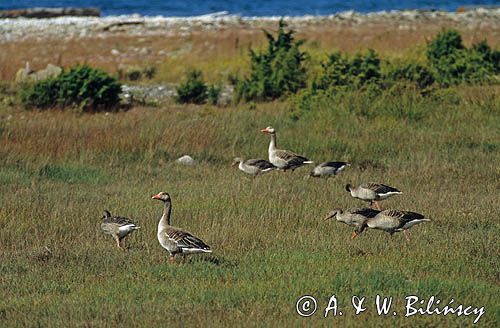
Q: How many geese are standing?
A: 8